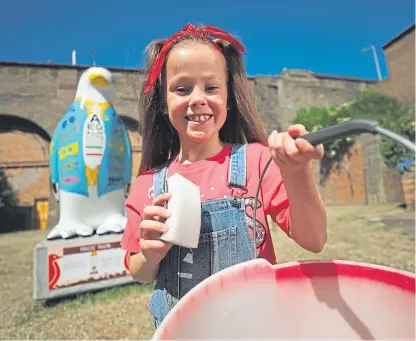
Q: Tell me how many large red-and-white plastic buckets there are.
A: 1